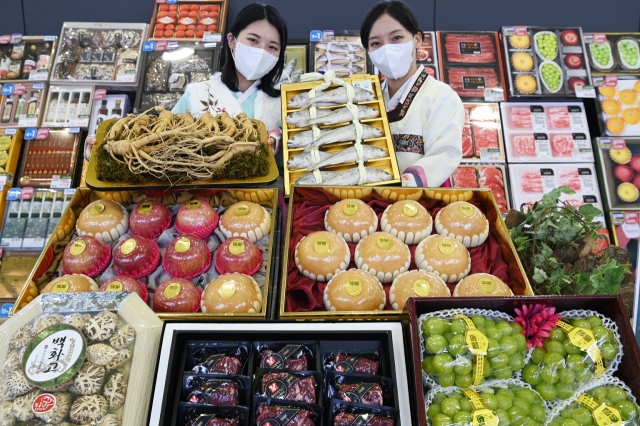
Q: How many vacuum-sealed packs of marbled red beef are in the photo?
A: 9